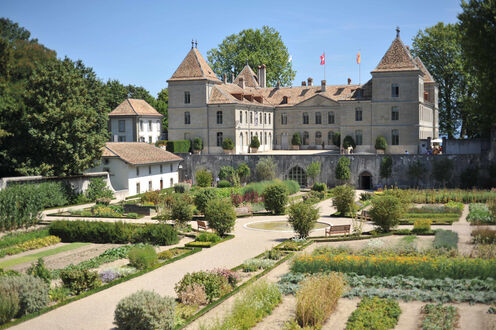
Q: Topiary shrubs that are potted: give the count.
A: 7